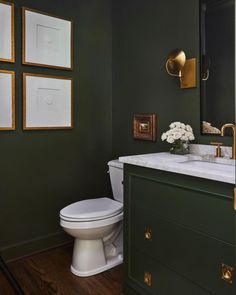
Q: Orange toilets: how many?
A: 0